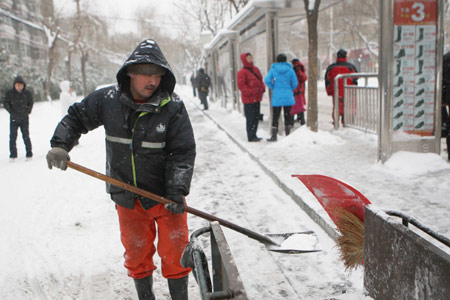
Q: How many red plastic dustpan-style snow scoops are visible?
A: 1